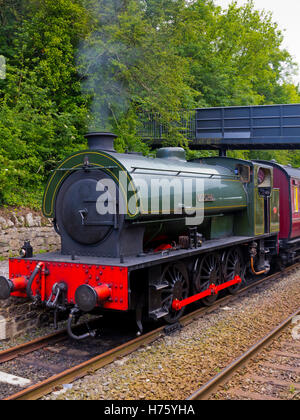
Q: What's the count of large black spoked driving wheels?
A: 3